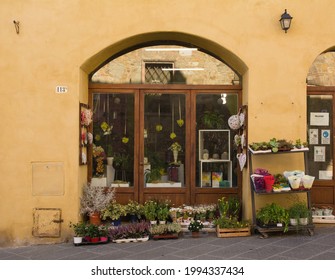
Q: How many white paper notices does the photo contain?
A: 4